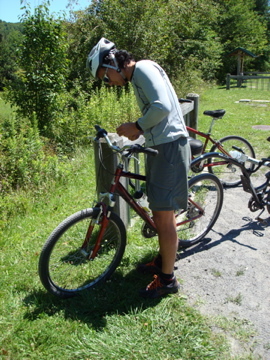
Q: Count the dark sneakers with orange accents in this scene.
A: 2